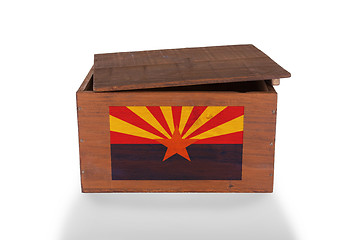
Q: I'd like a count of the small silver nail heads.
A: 6